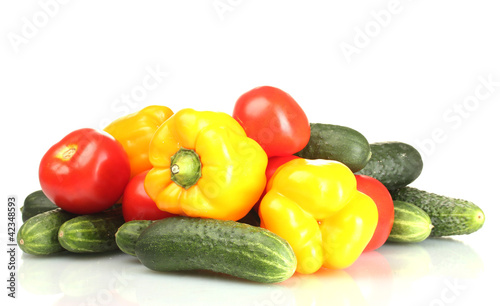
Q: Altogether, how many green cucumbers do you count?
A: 9